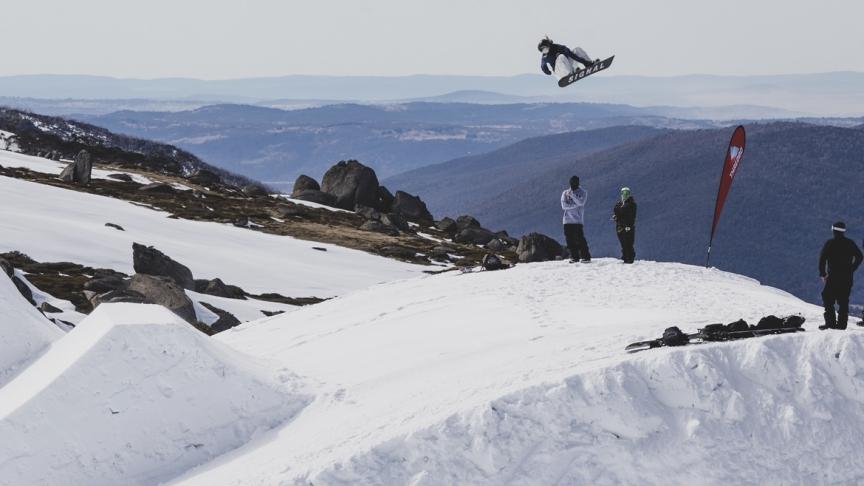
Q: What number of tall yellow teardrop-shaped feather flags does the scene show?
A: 0